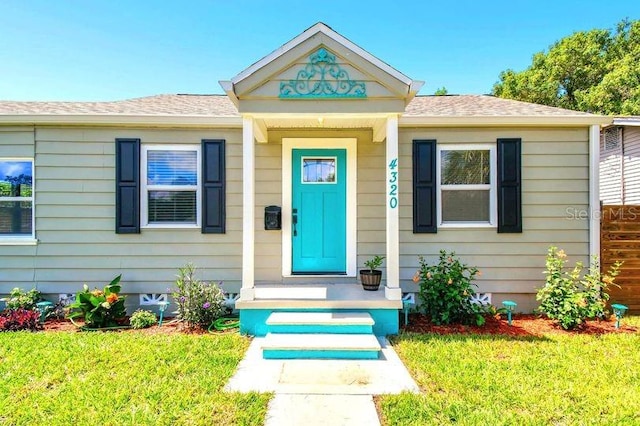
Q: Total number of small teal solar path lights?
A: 5